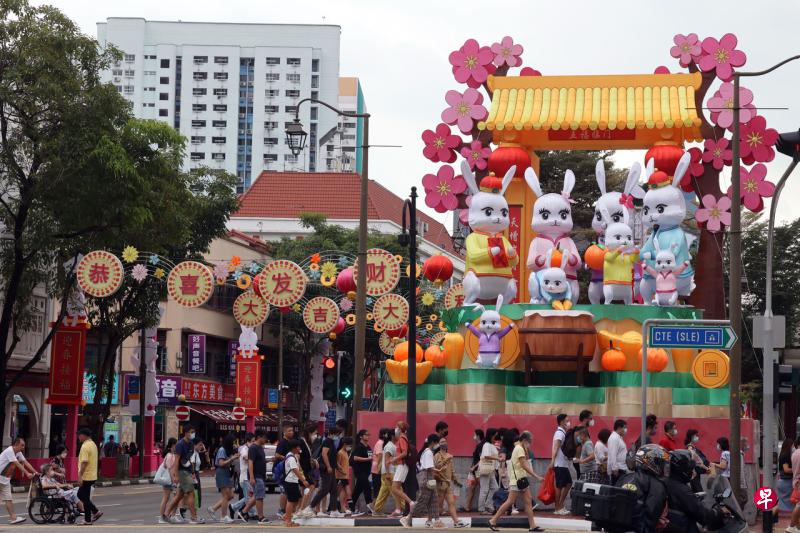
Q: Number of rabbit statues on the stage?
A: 8